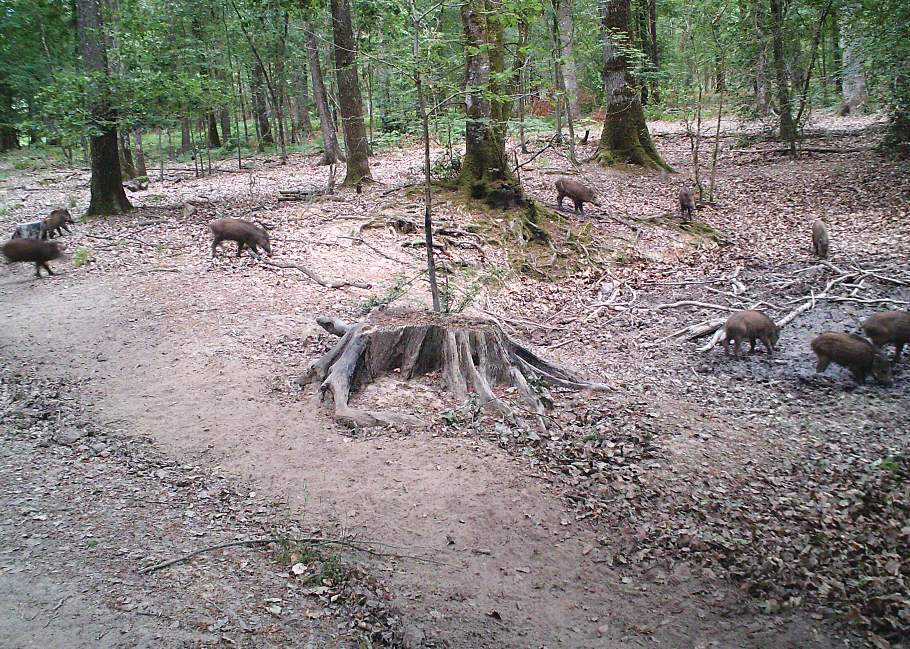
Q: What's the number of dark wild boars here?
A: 9